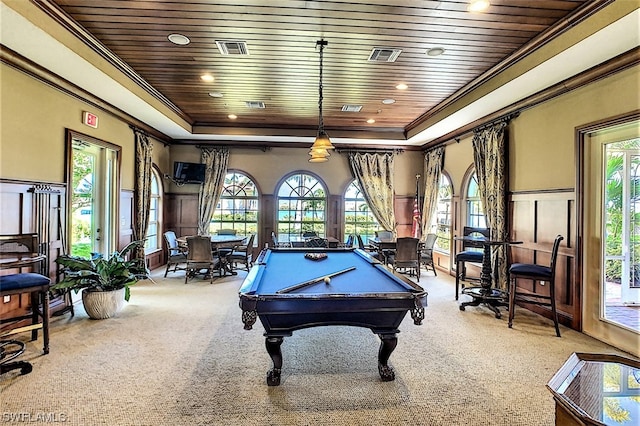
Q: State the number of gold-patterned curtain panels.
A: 5